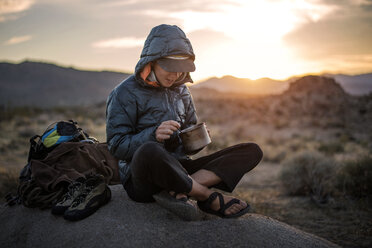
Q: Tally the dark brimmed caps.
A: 1